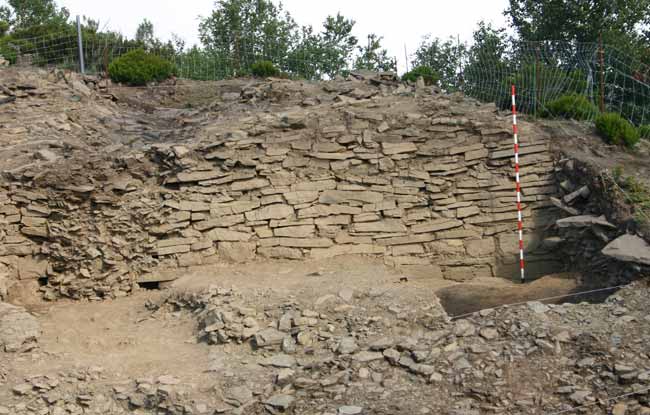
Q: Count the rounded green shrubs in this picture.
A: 5